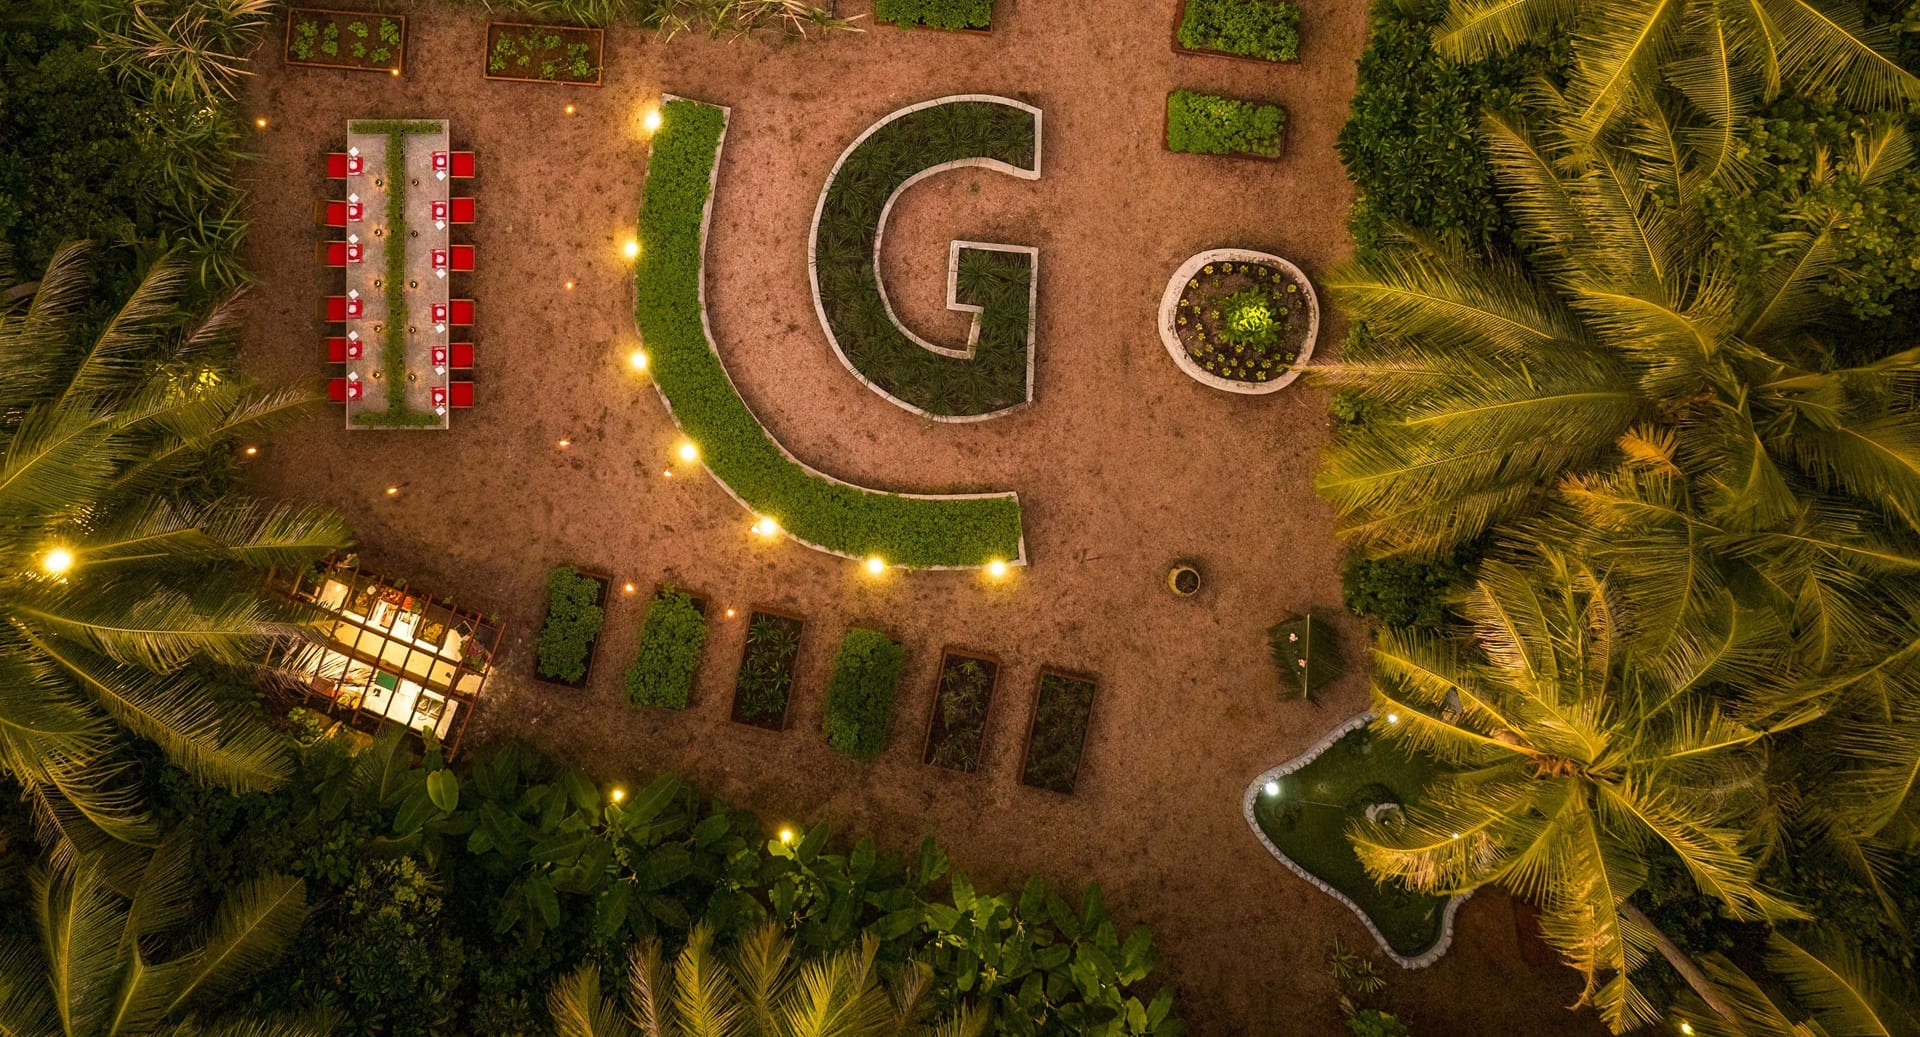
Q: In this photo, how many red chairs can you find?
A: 12